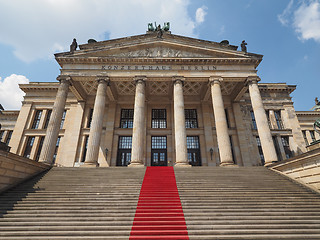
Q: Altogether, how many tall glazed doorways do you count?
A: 3